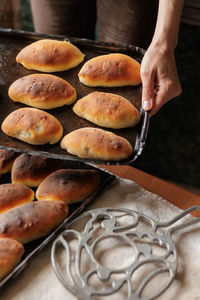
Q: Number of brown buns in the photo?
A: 12